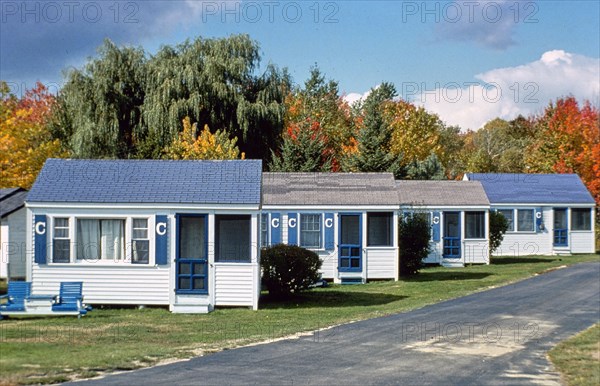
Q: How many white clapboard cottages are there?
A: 4